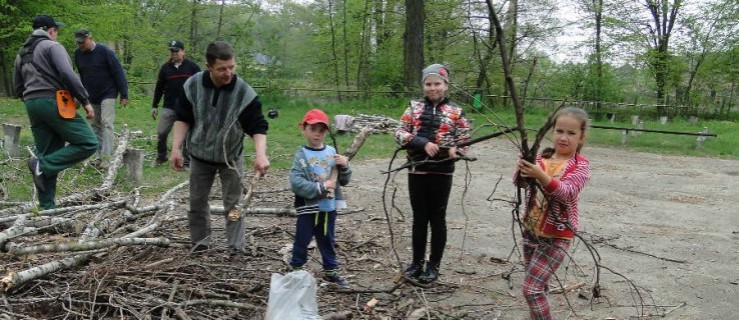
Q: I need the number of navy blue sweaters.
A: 1